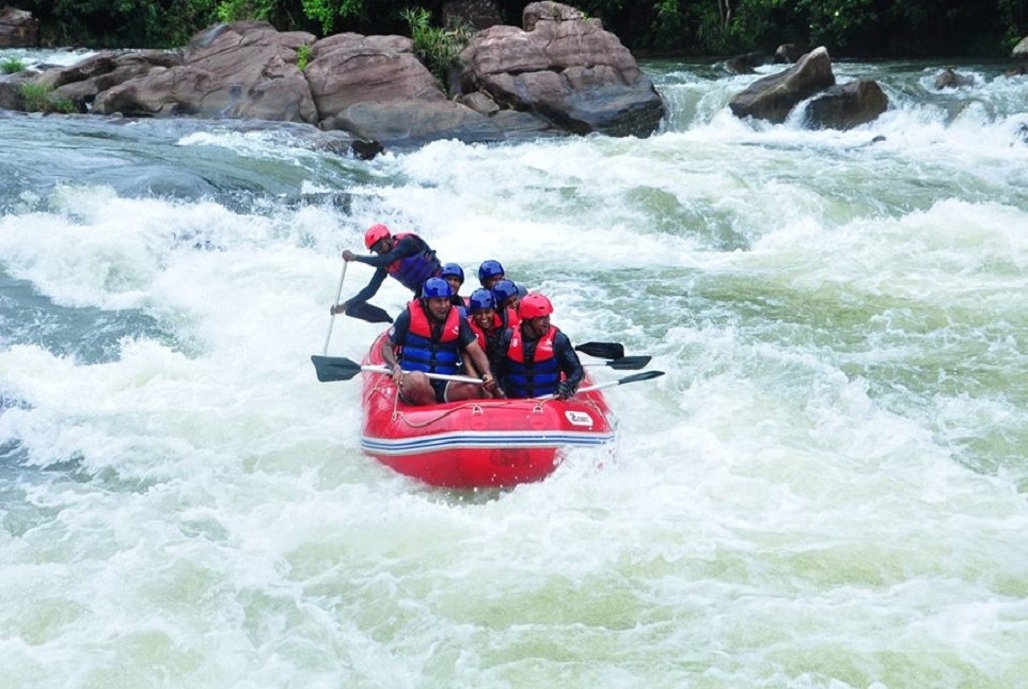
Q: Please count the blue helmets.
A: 5